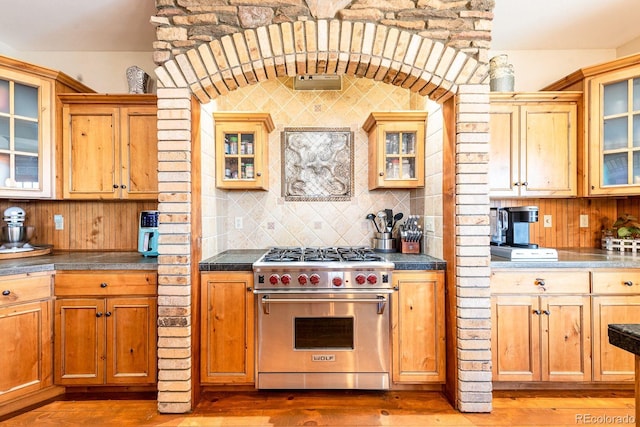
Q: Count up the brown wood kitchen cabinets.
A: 12